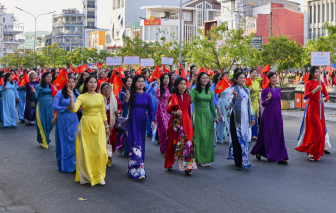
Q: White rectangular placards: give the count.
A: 5